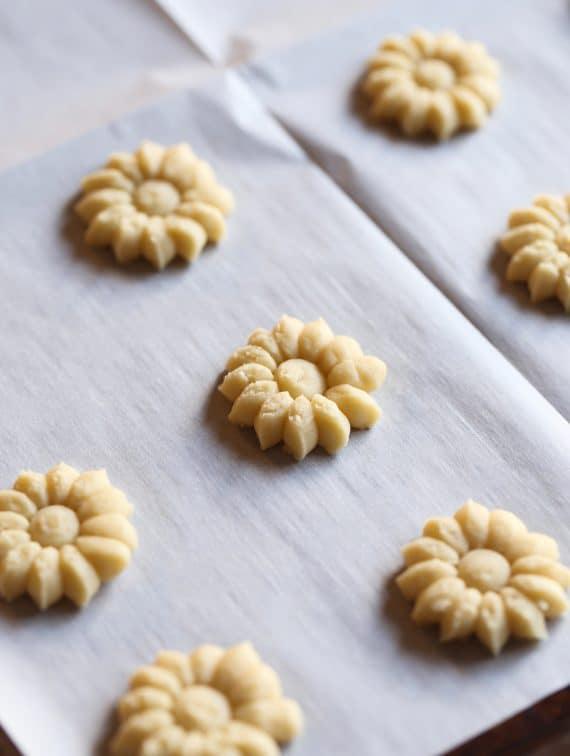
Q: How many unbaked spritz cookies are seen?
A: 7